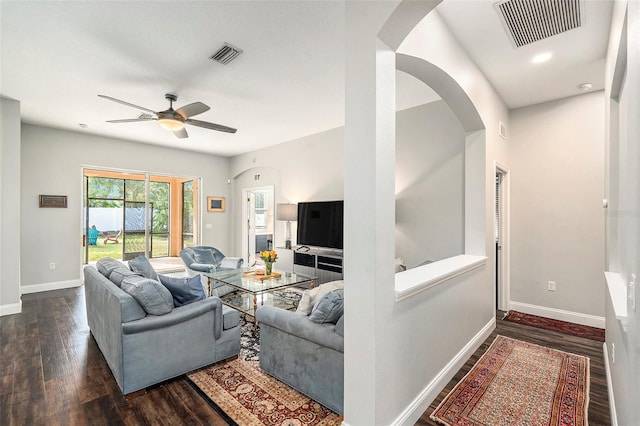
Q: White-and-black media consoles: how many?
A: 1